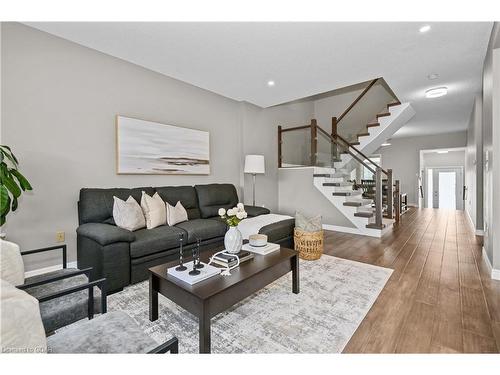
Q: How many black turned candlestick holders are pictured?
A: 3